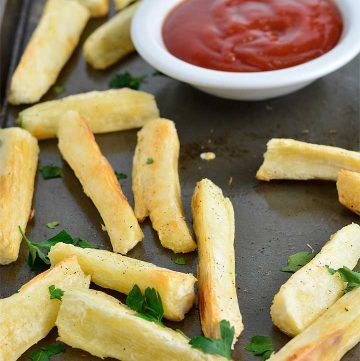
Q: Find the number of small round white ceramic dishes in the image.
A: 1